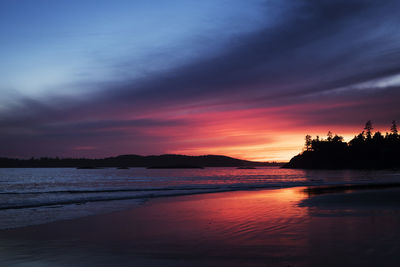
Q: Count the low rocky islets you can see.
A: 4